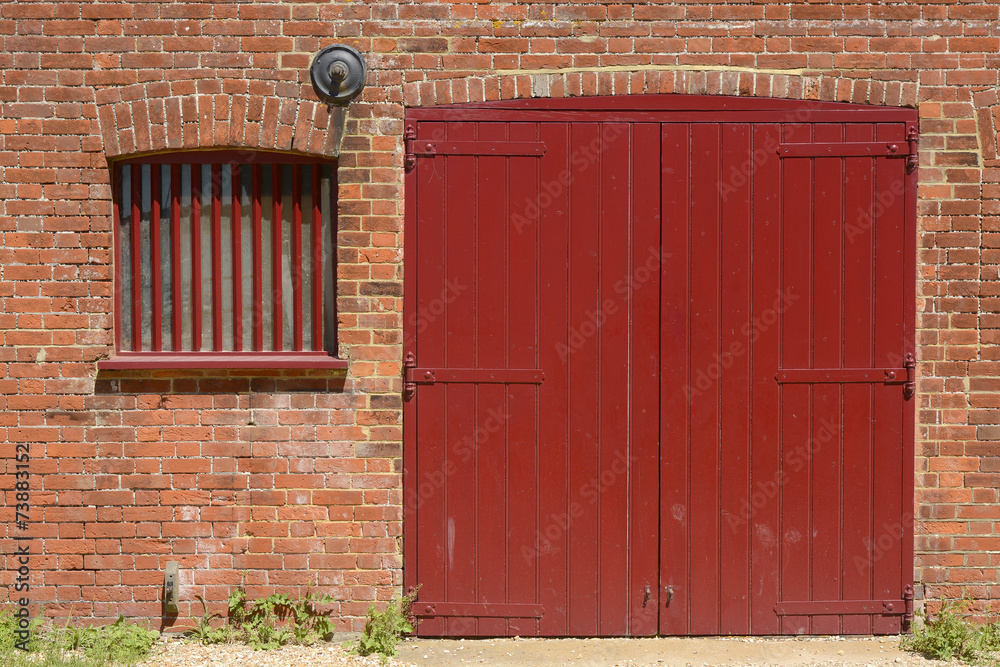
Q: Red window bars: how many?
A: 10